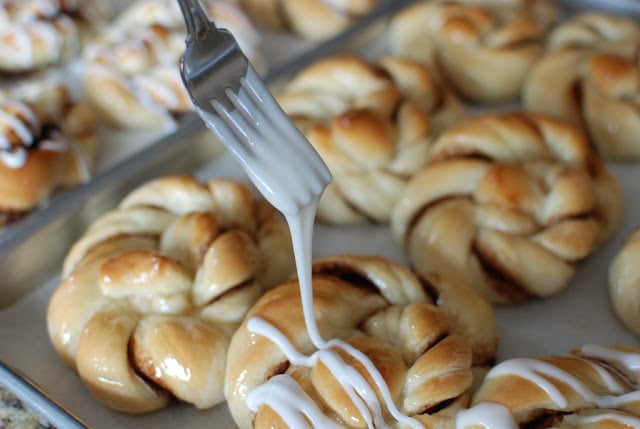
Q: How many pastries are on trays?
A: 12